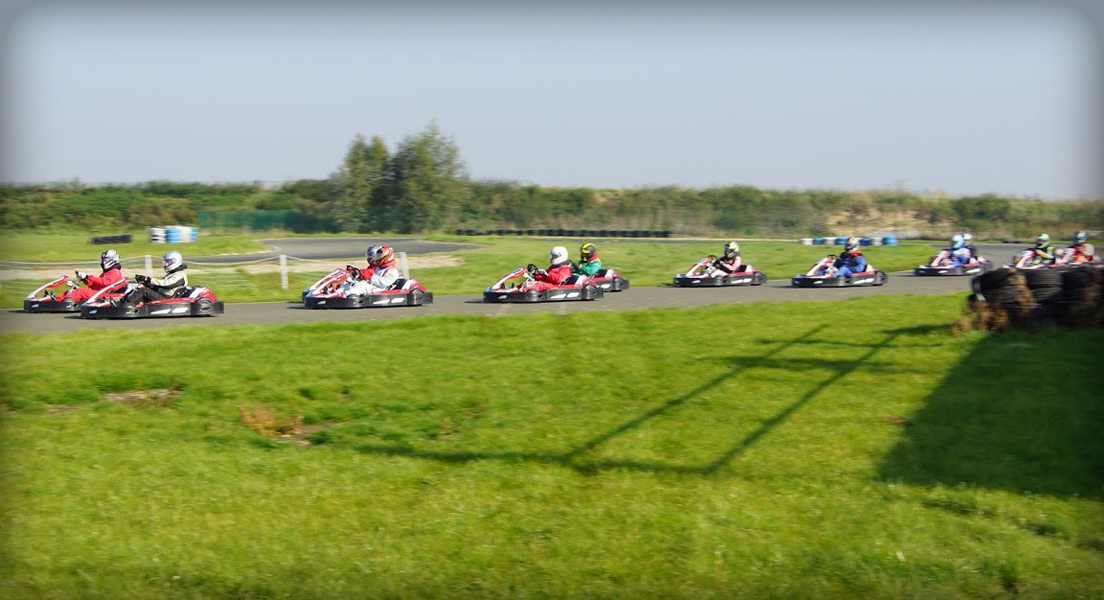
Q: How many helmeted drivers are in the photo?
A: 12